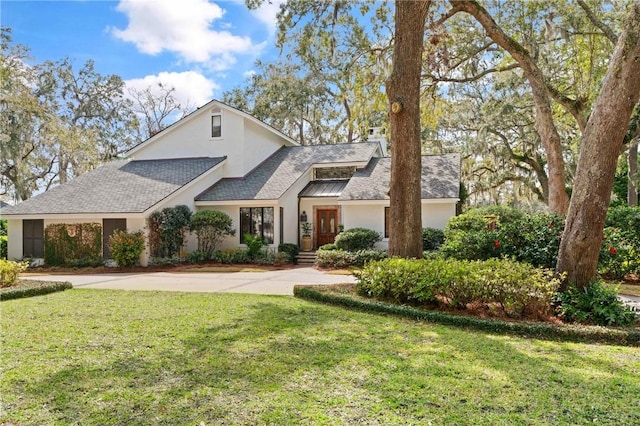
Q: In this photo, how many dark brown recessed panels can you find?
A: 2